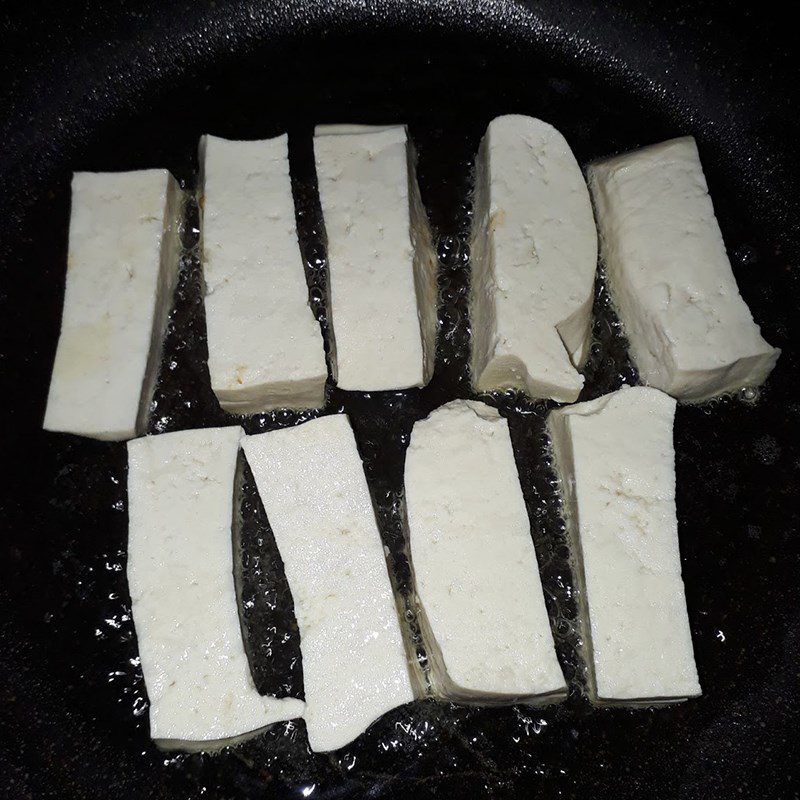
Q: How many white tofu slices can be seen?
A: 9